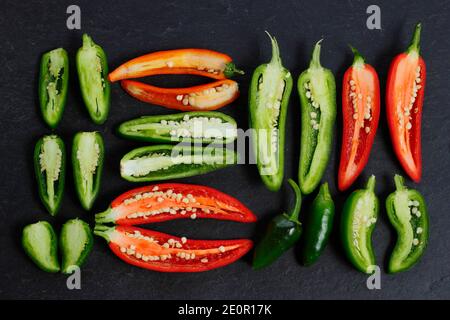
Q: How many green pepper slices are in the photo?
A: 12